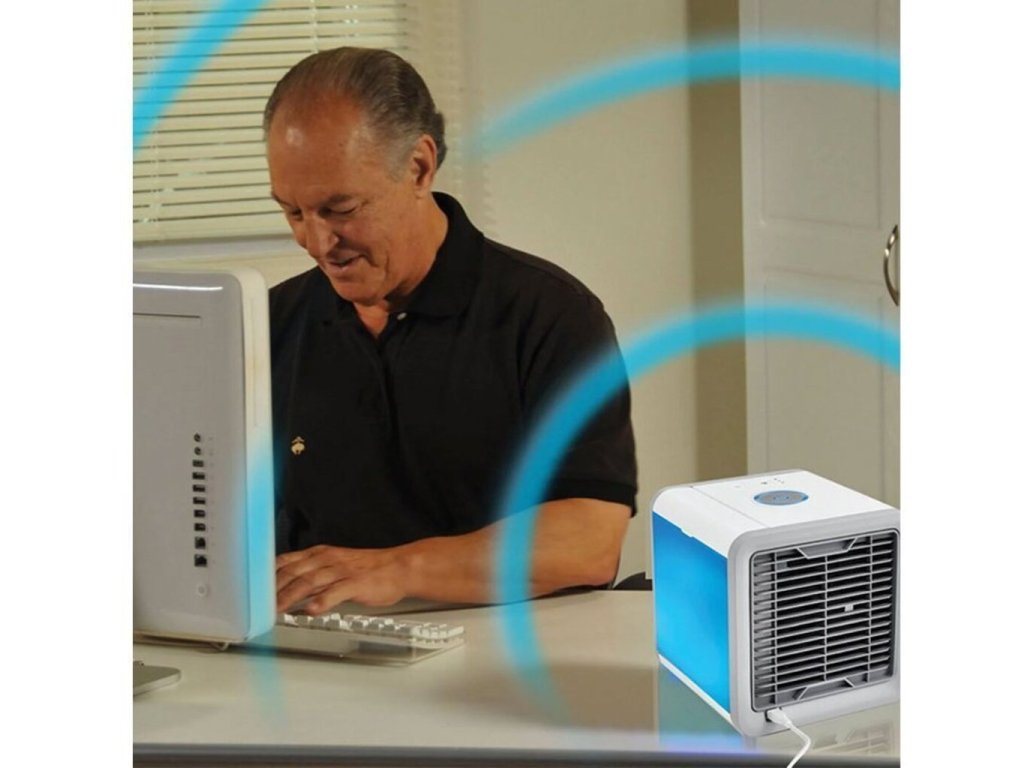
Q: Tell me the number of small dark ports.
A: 10